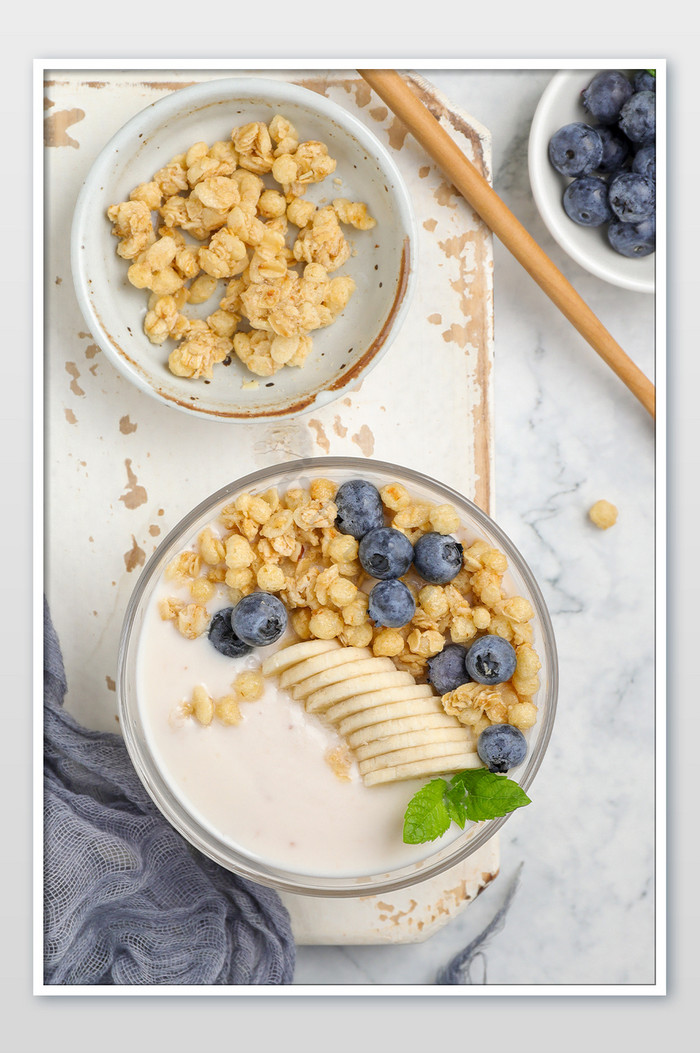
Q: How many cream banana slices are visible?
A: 10